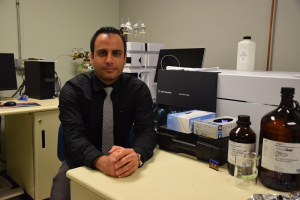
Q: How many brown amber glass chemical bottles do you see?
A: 2